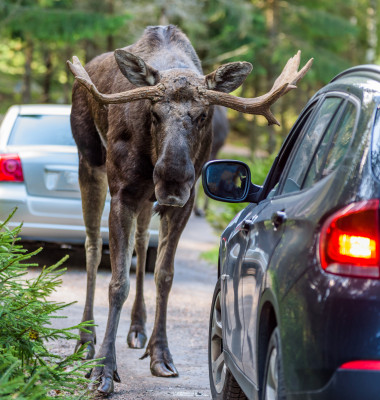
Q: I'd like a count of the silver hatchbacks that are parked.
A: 1